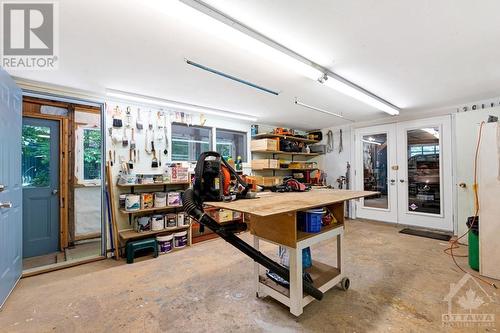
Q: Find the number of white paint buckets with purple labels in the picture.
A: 2